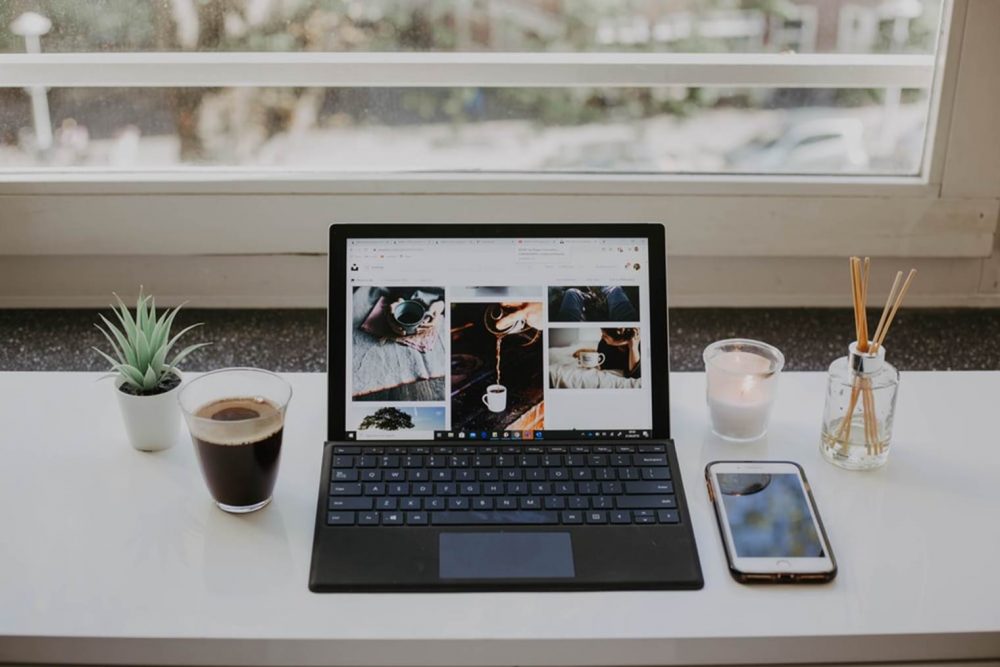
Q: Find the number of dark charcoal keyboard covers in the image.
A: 1